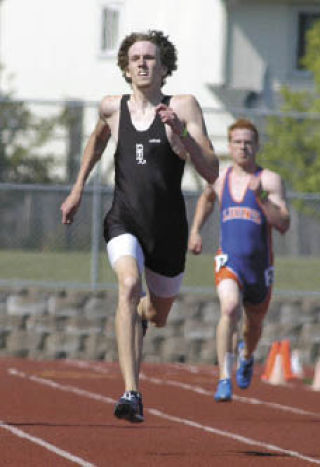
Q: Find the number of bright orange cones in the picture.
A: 2